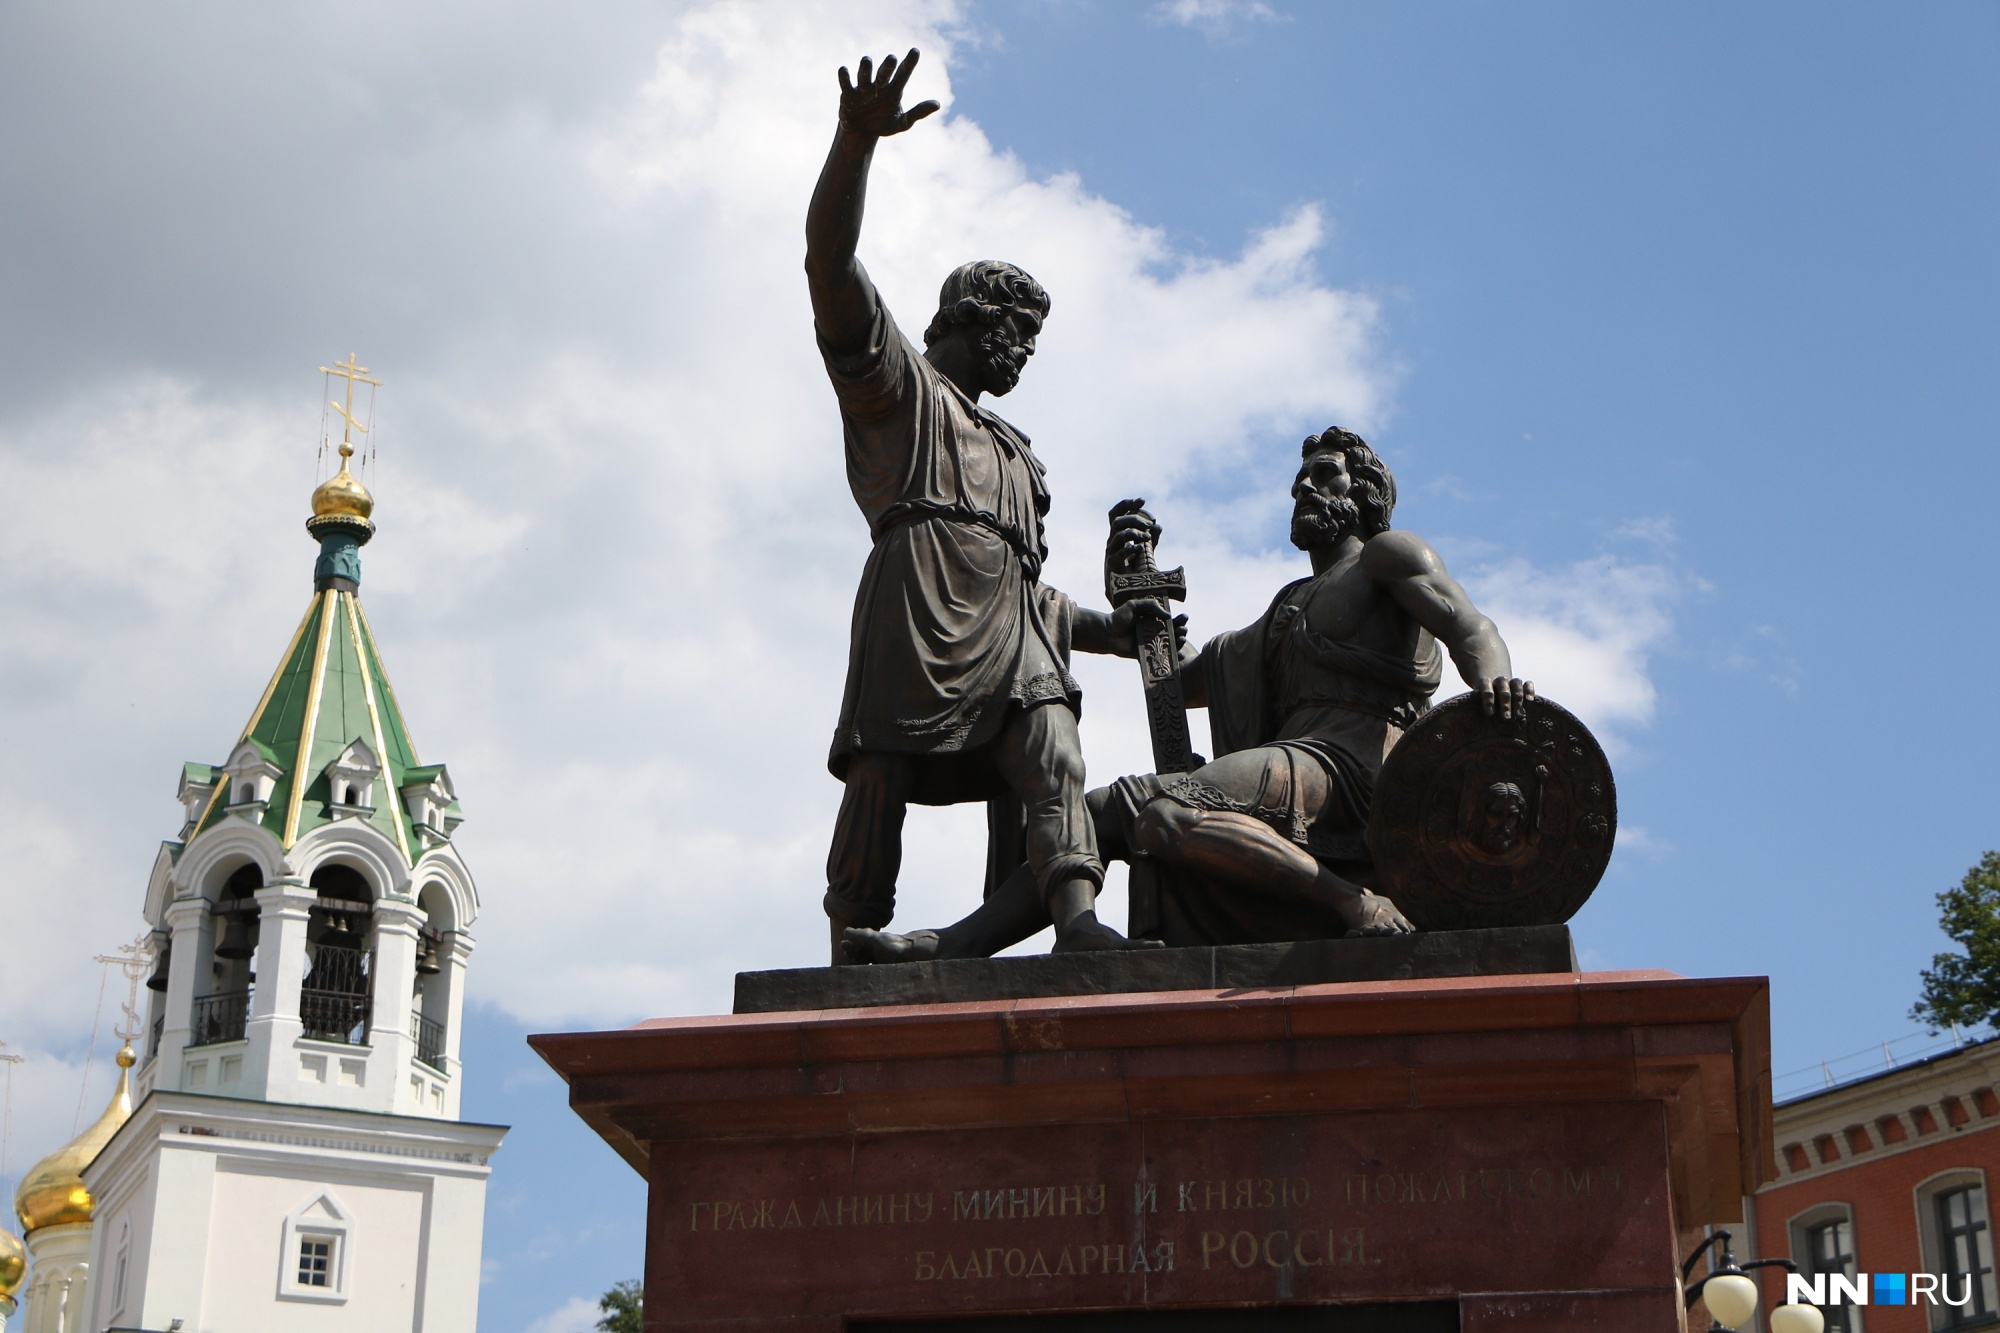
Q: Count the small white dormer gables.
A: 4